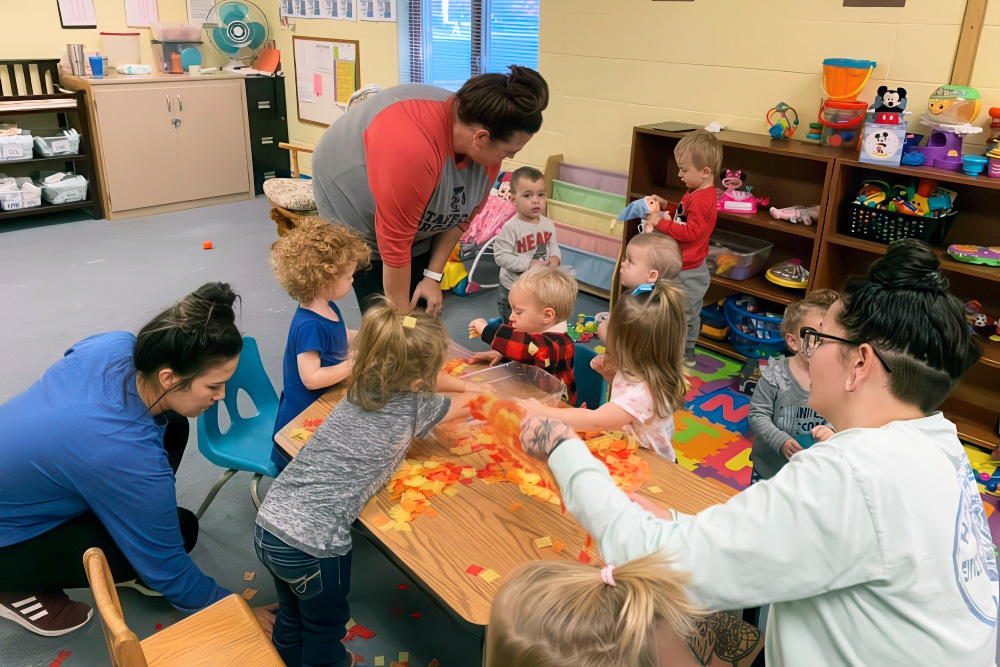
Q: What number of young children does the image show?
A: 9